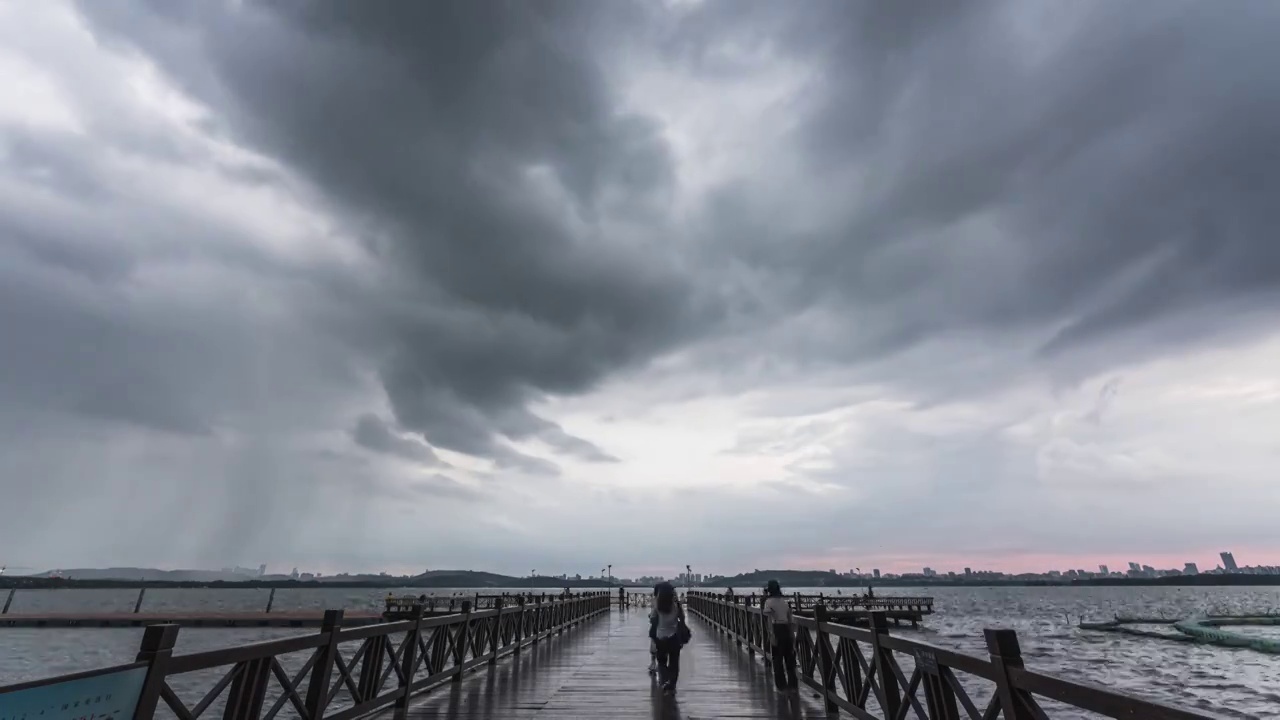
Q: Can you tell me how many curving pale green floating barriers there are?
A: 1